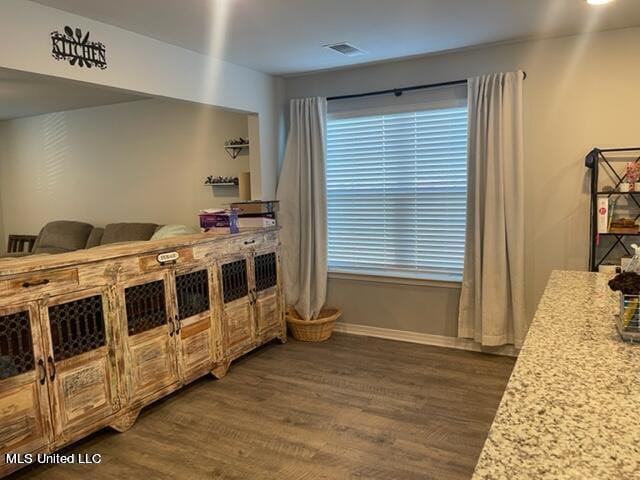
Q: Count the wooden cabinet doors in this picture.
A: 6